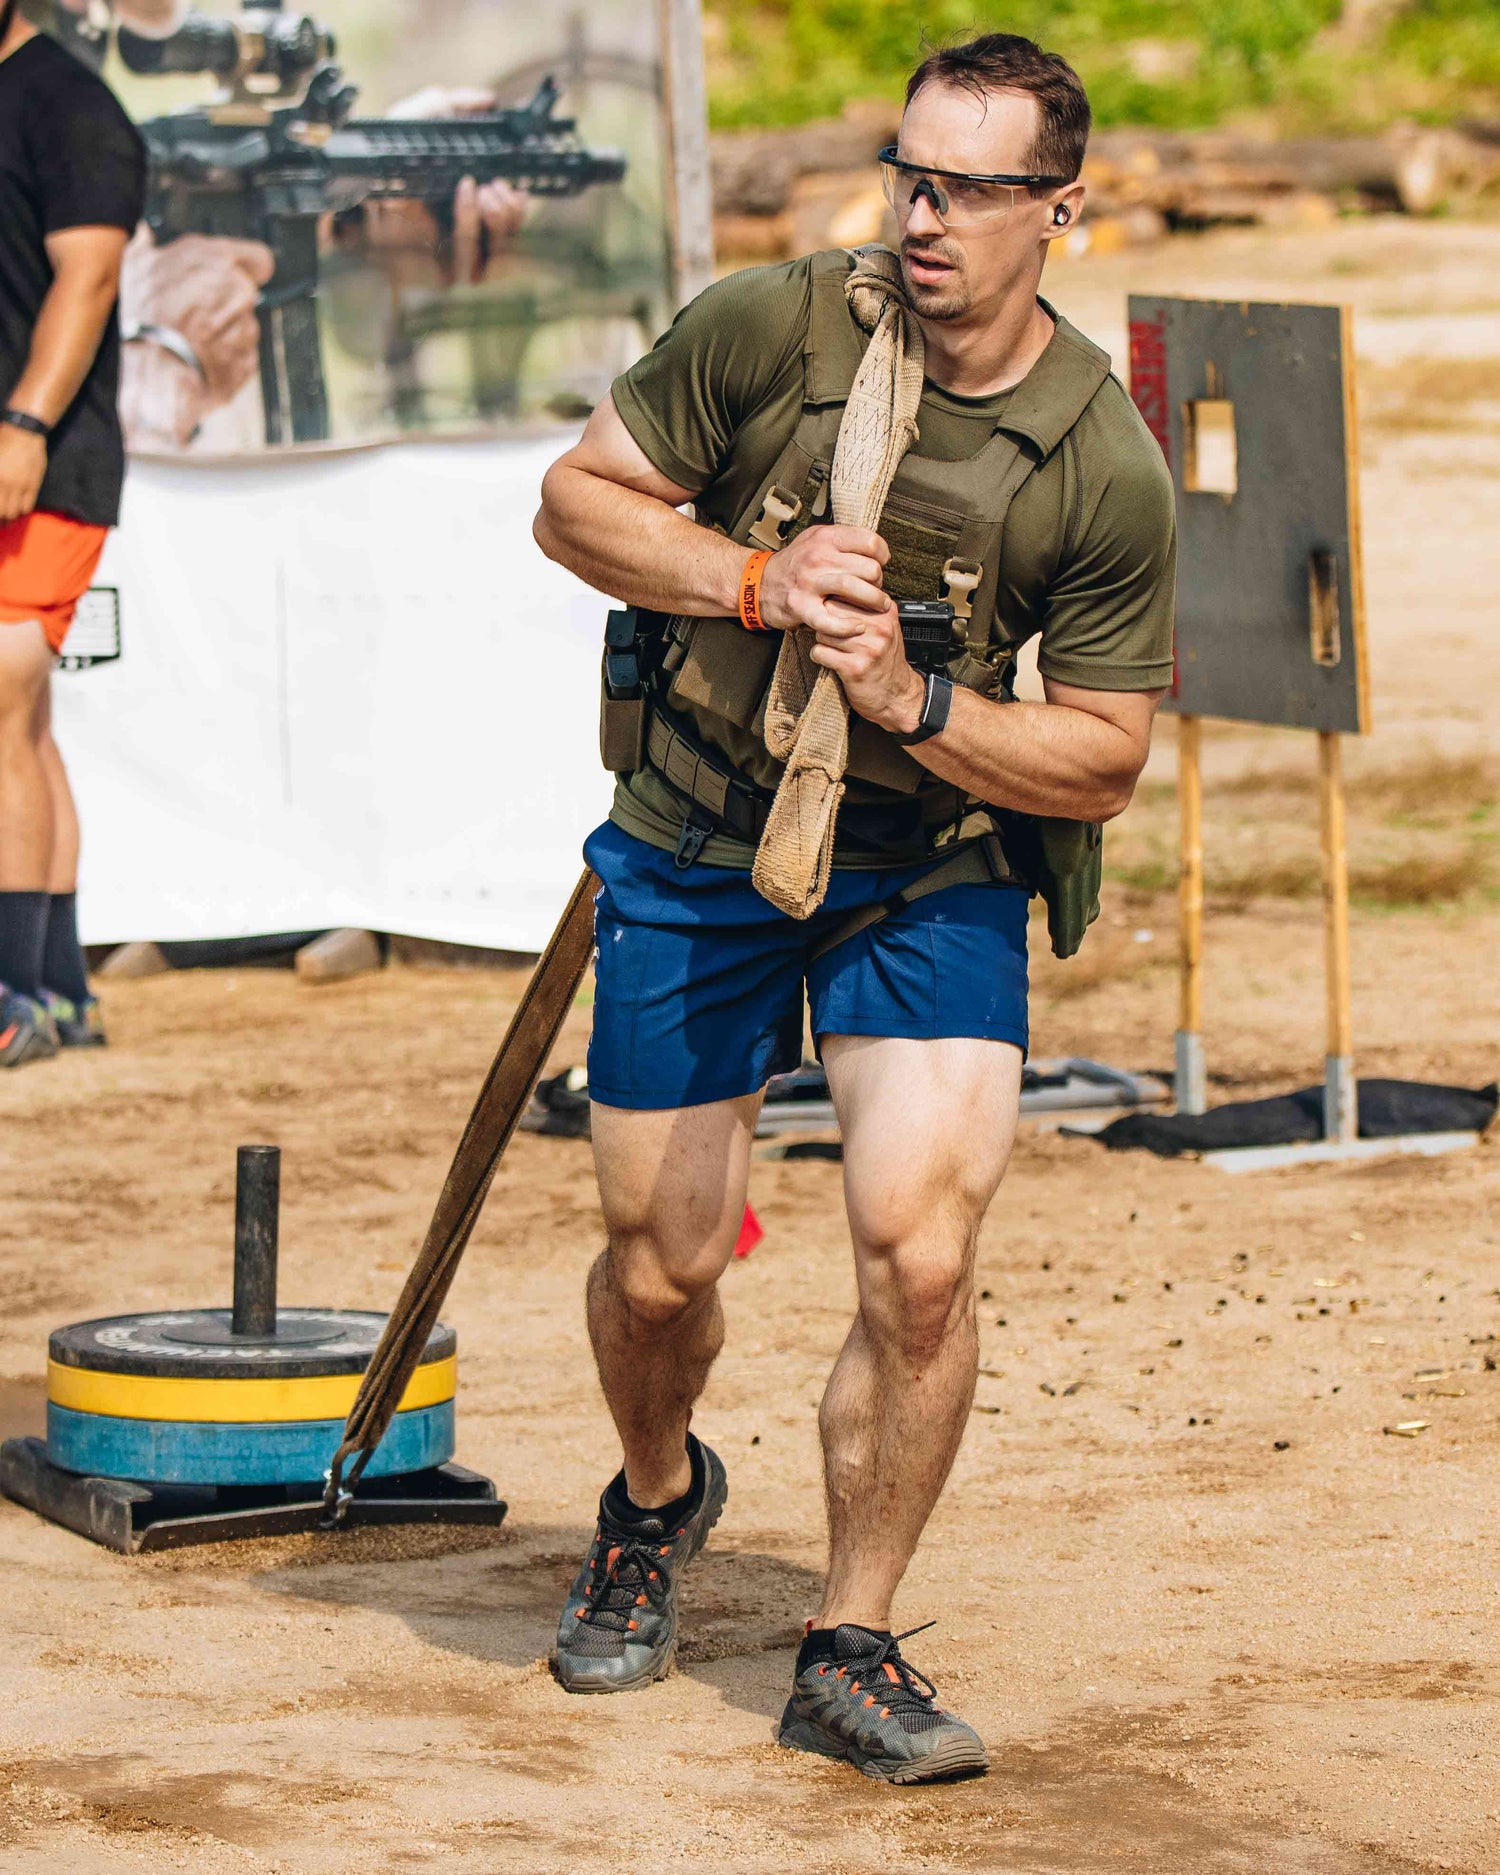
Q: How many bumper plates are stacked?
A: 3